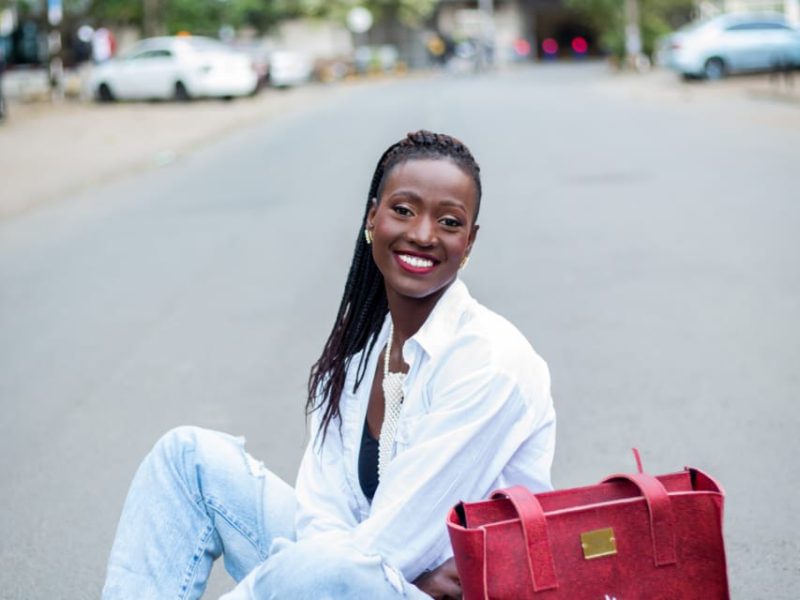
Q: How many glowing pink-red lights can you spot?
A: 3